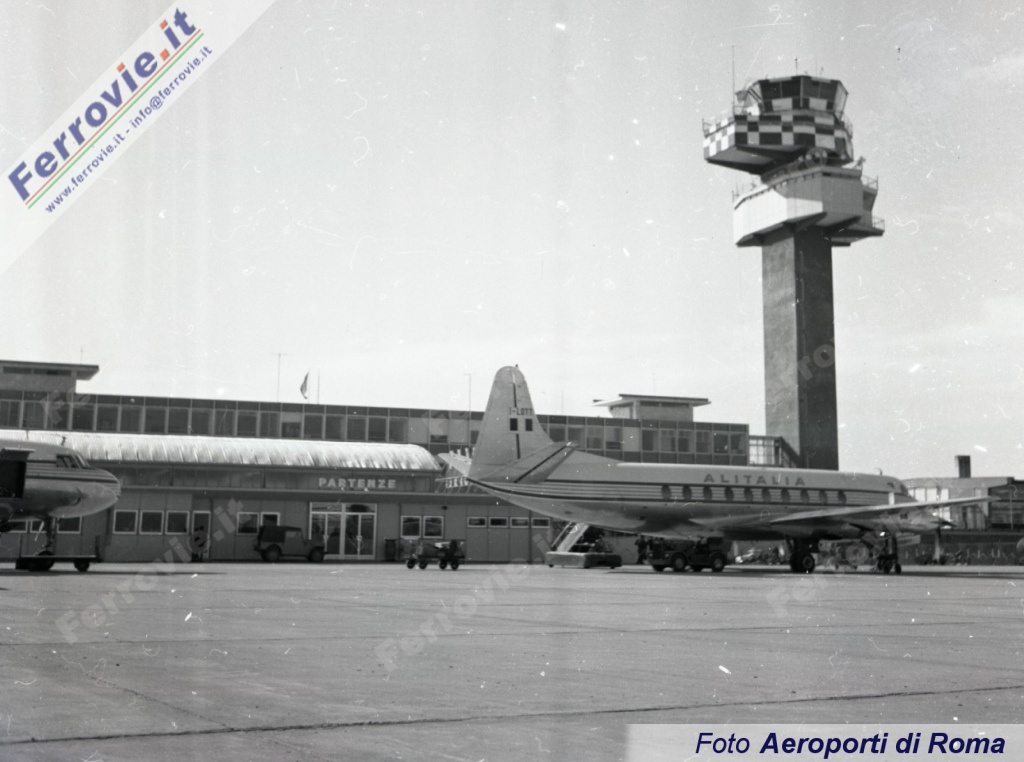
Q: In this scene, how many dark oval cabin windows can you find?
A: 10